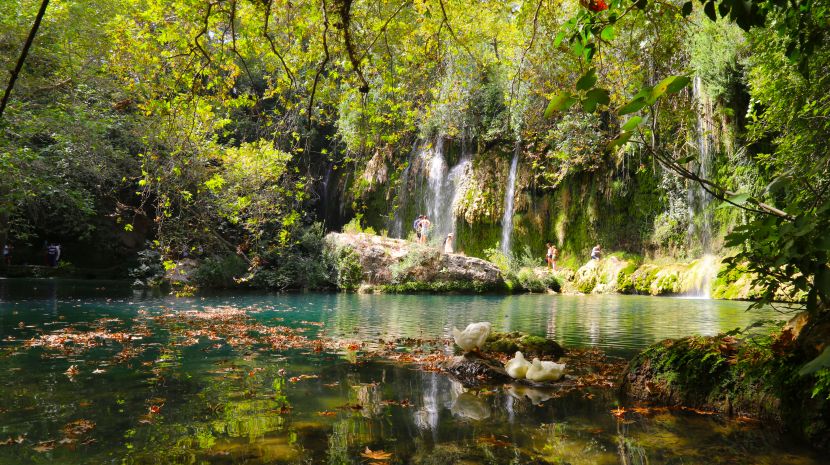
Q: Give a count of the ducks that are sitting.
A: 2